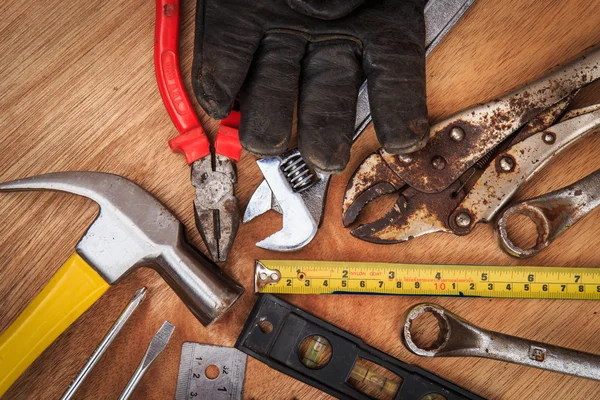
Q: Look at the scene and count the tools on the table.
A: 11